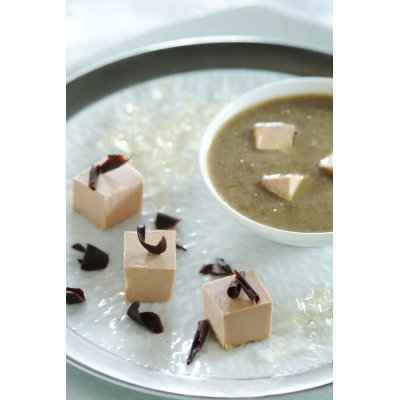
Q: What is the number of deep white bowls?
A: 1